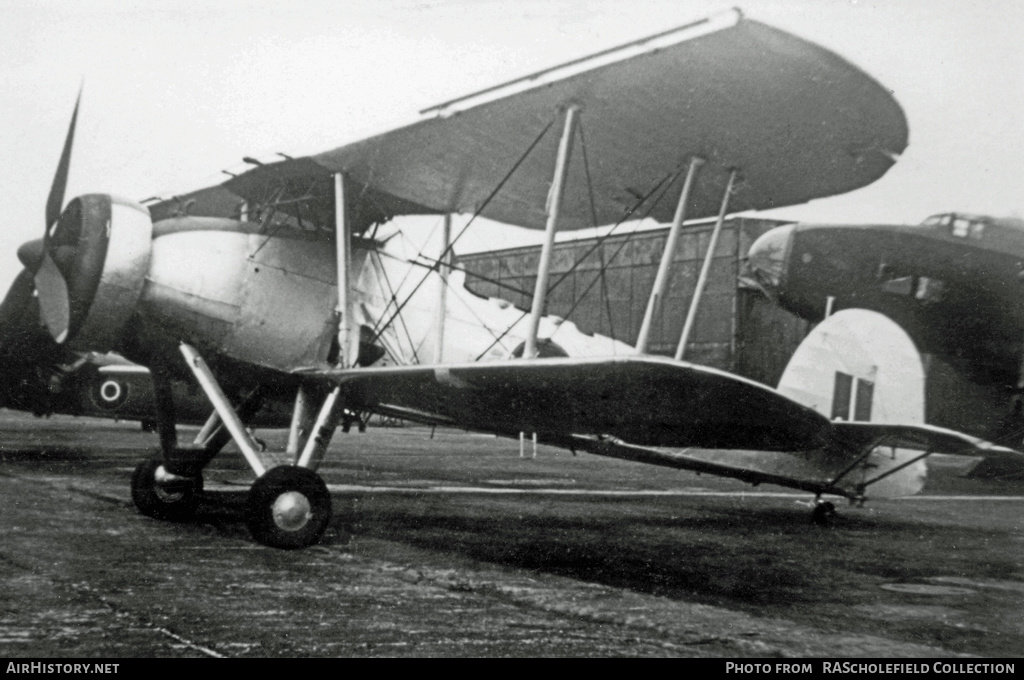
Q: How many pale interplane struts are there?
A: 5